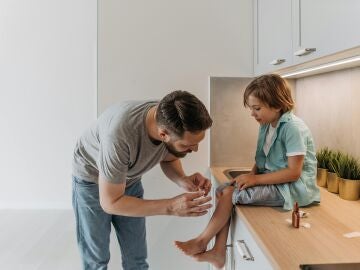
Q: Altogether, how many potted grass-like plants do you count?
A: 3